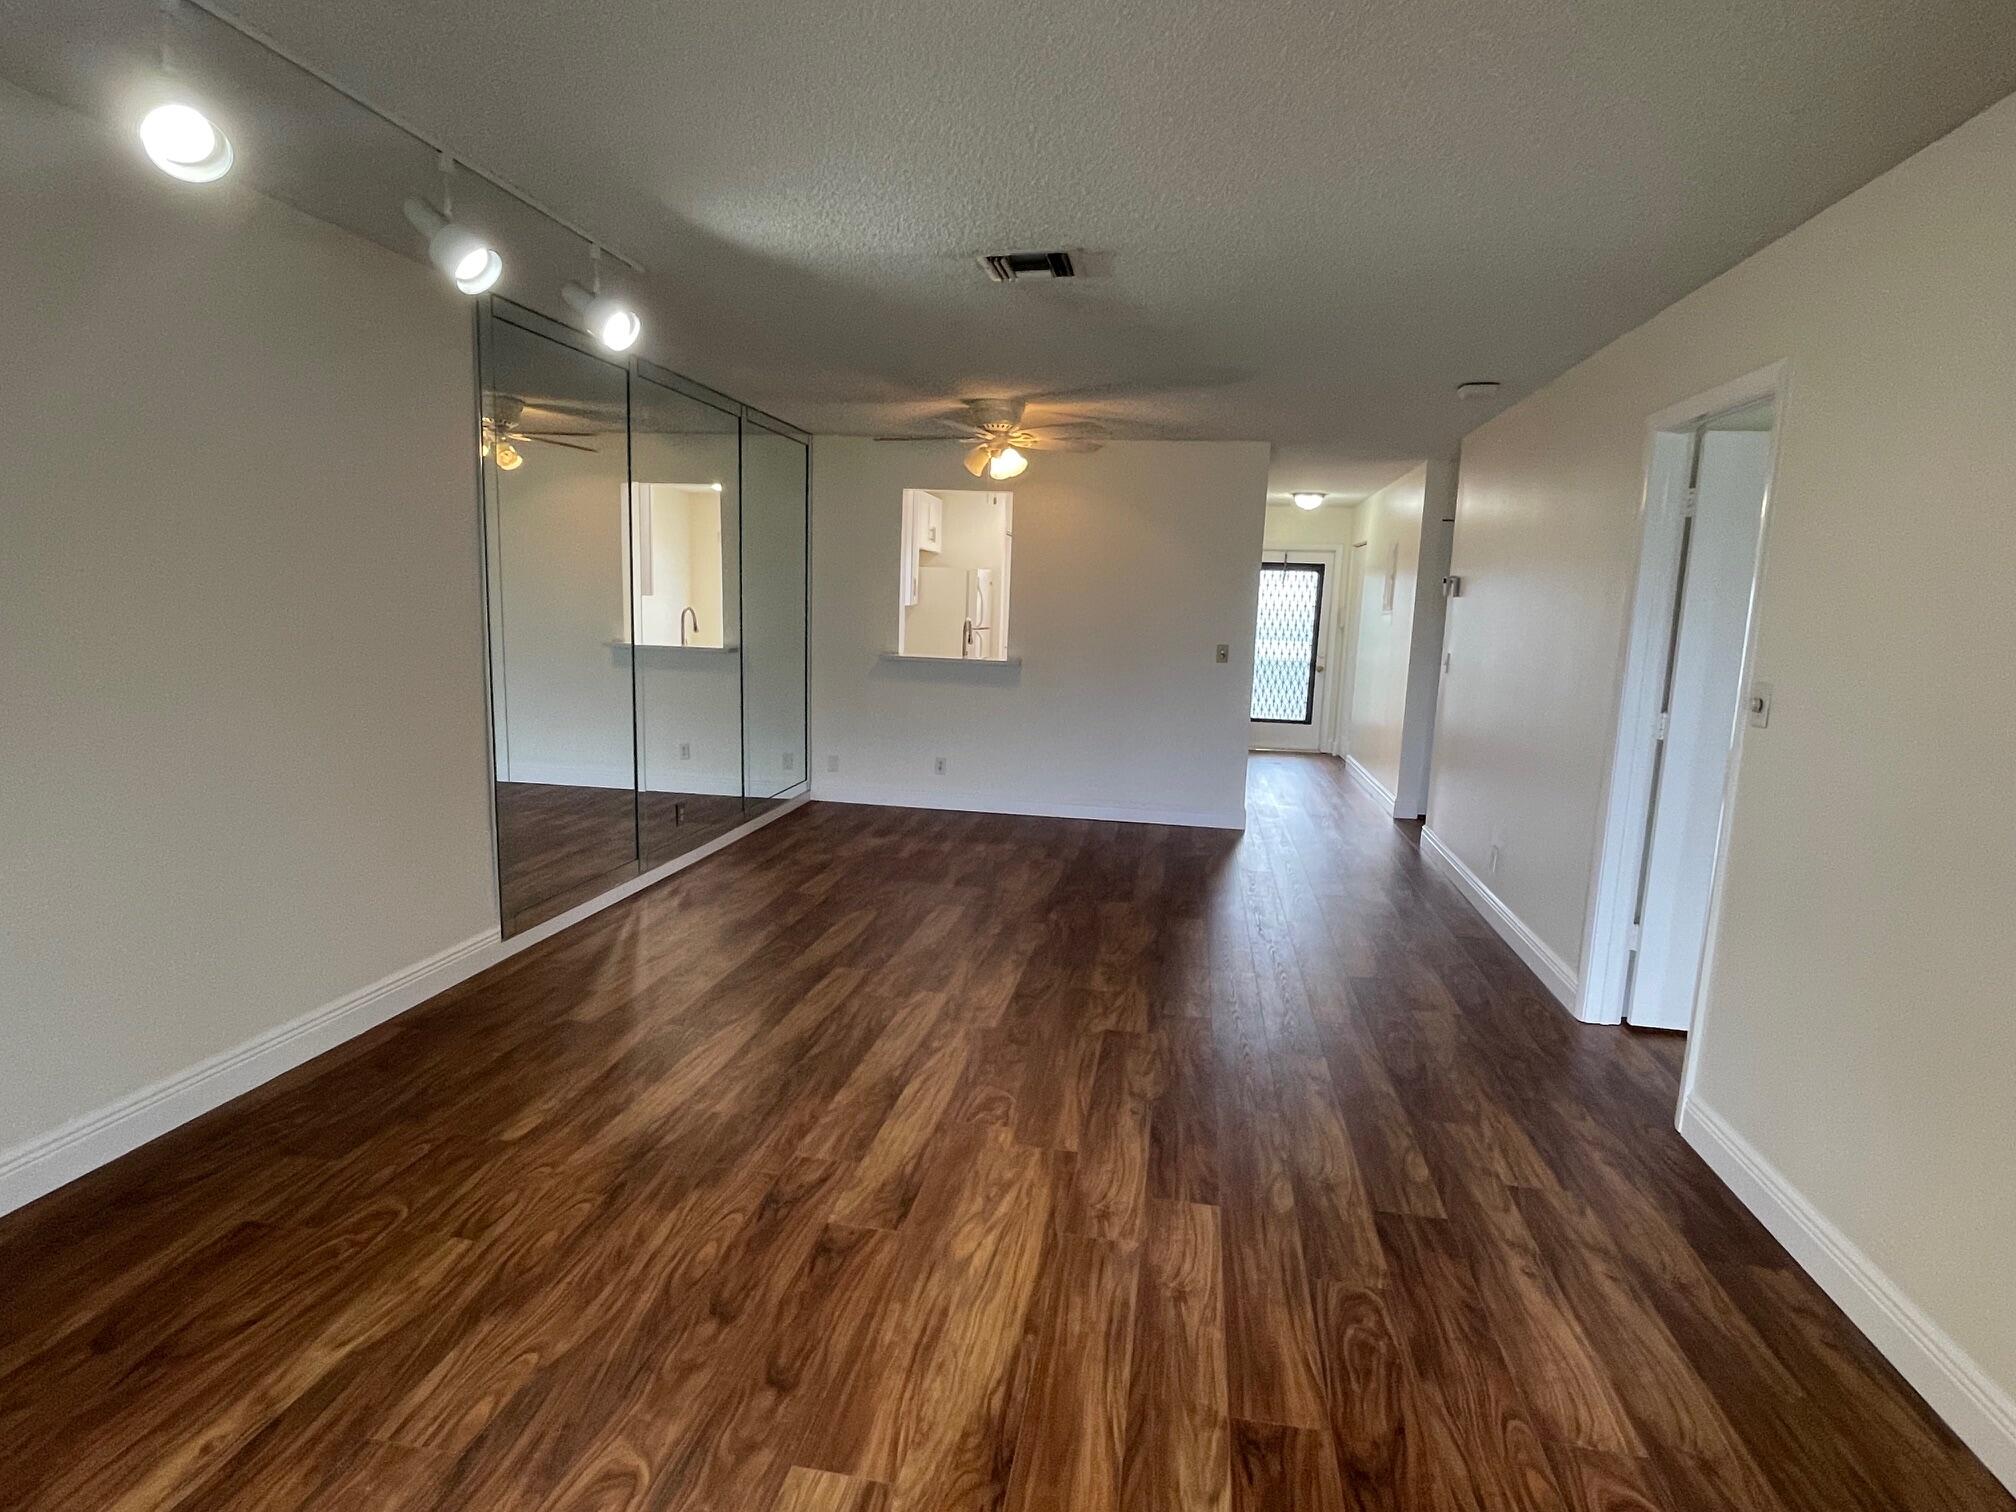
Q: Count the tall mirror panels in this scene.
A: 3